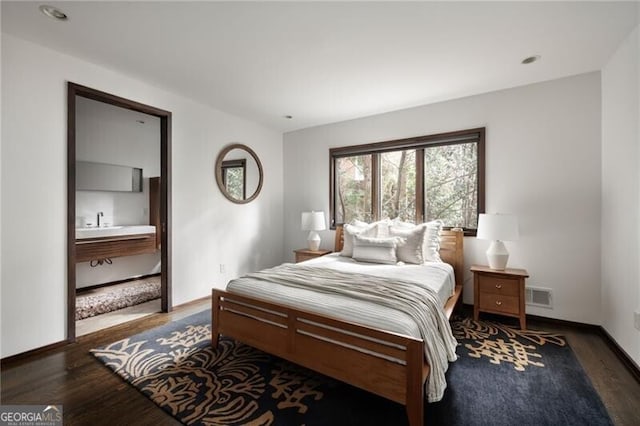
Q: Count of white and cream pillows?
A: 5